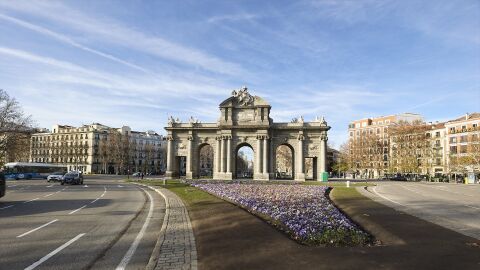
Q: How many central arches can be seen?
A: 3